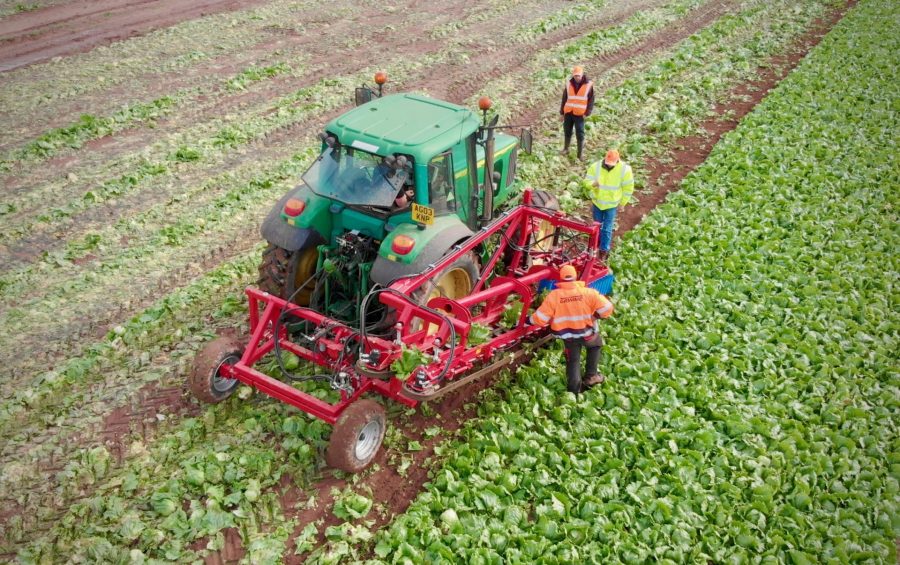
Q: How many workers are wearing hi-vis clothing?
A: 3